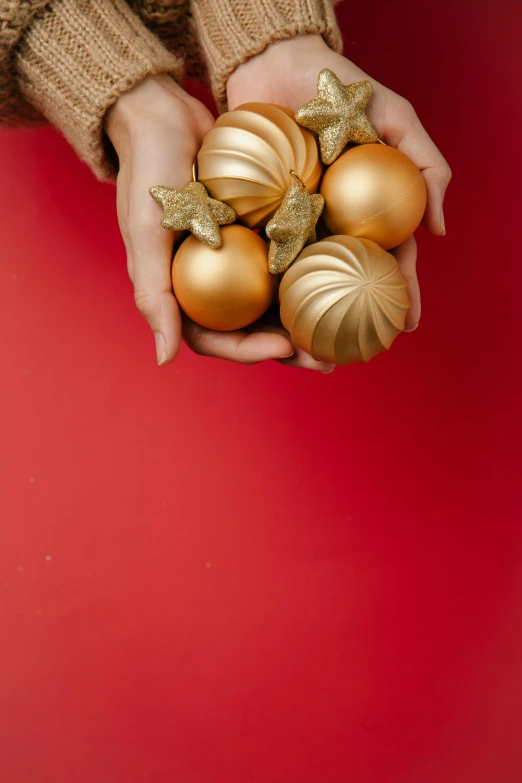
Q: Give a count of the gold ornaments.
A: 7